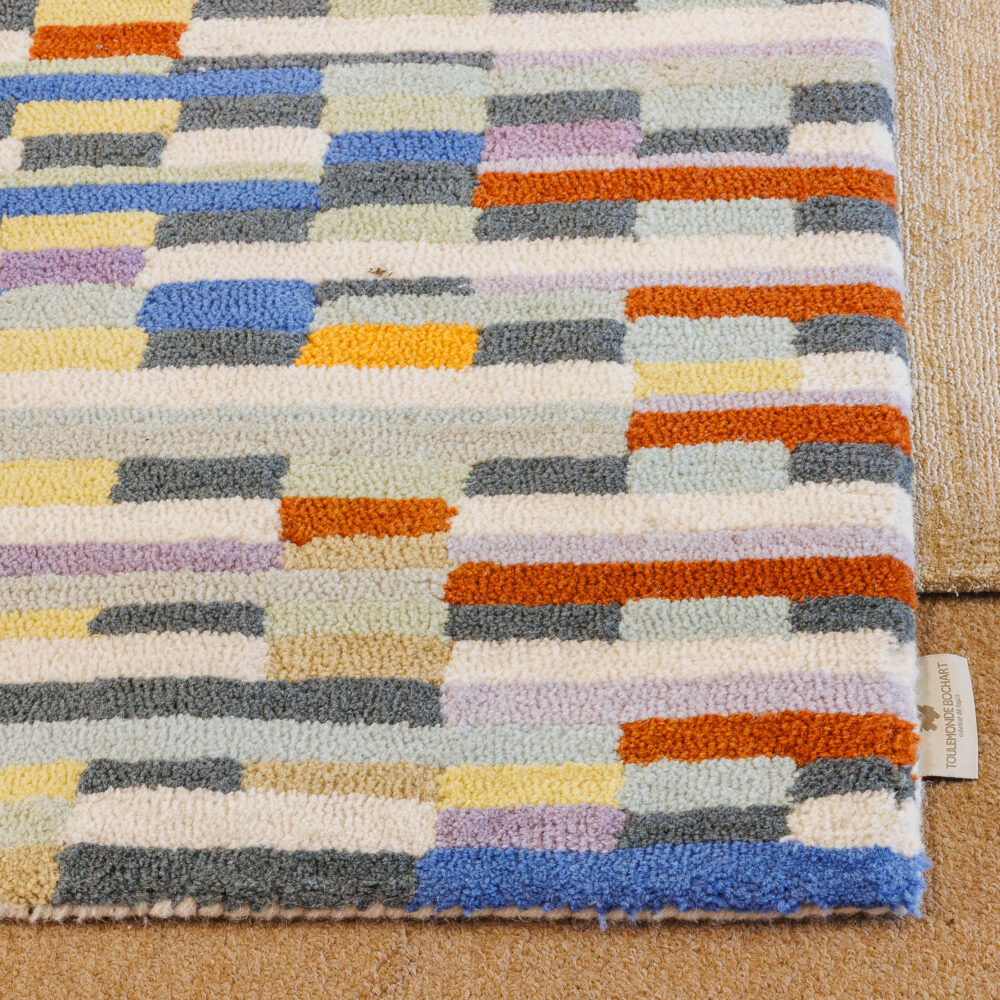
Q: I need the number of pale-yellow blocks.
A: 9